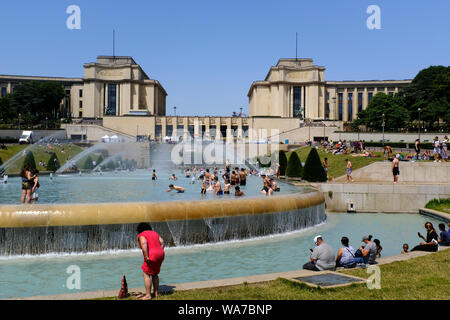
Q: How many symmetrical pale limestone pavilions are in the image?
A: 2